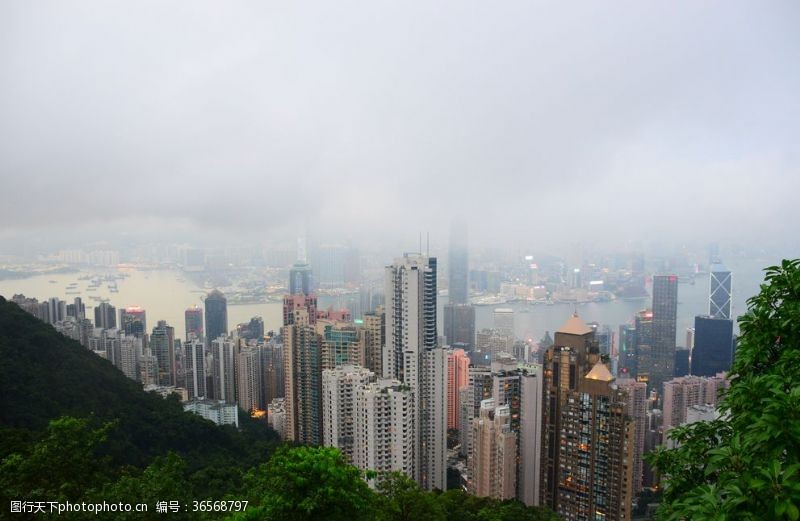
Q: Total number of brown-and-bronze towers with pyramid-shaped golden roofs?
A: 2